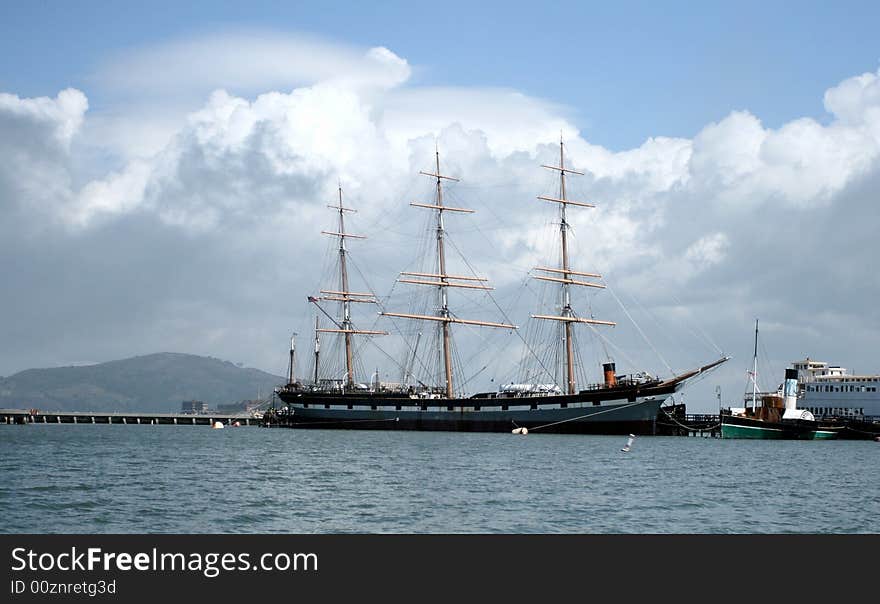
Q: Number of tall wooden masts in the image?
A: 3